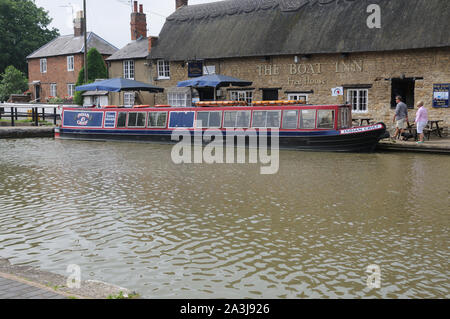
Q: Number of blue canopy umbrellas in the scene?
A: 2